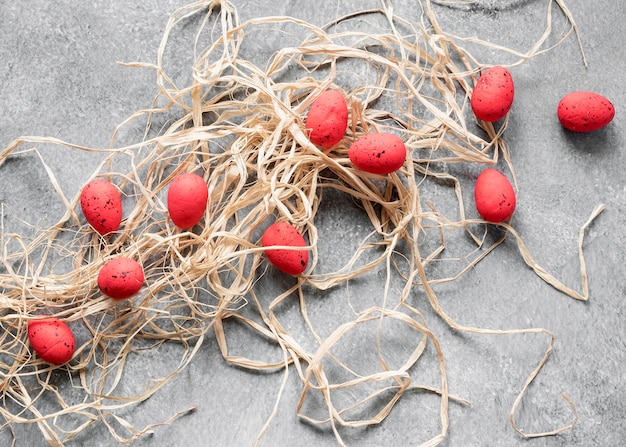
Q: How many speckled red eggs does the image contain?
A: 10